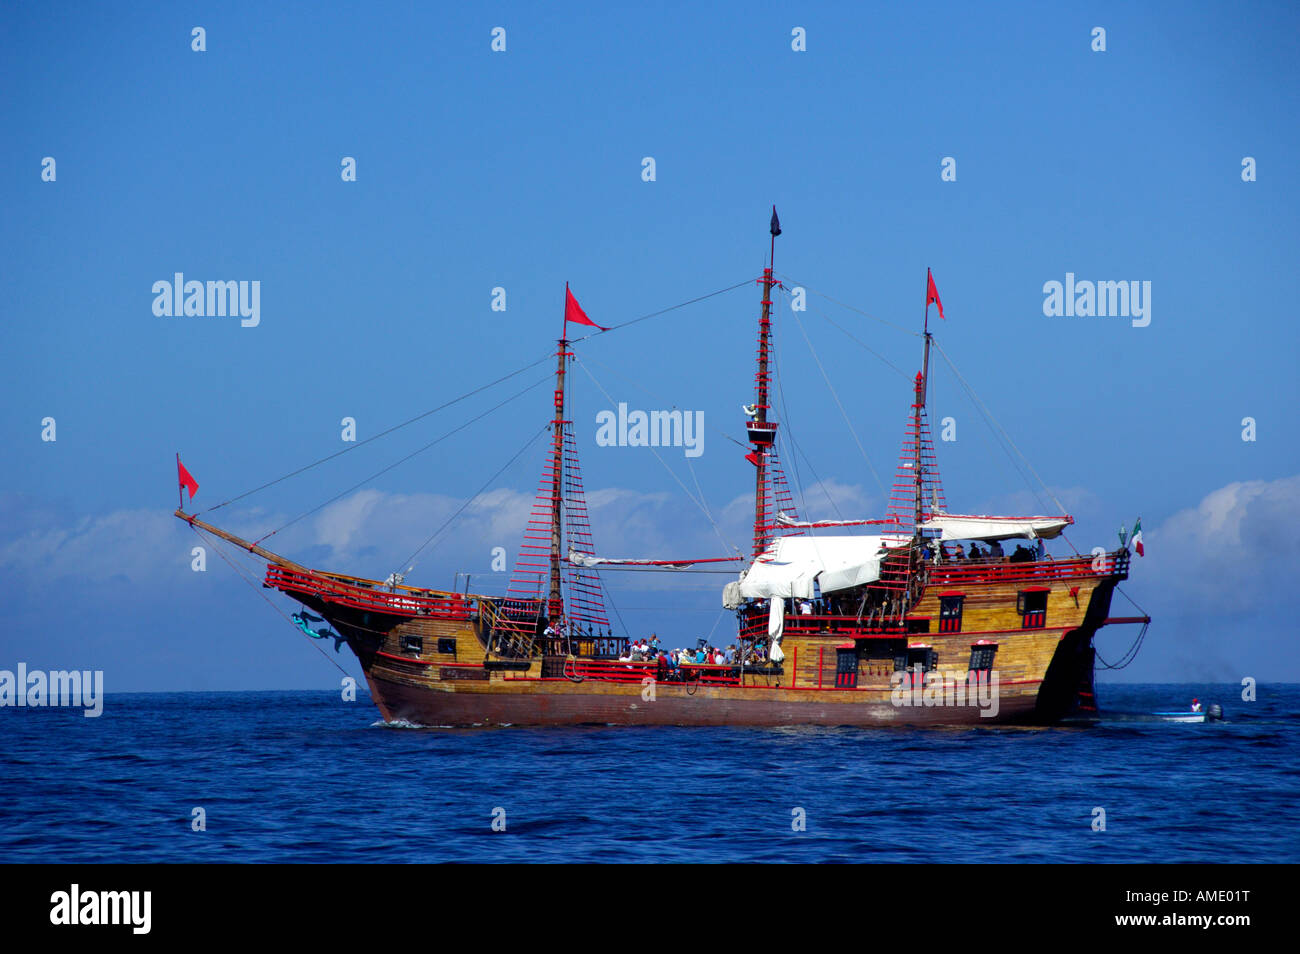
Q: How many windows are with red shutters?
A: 5